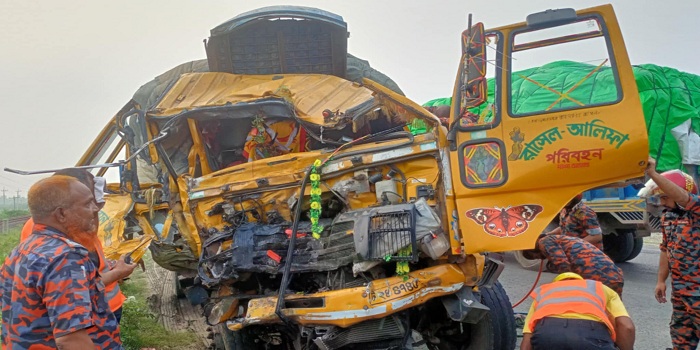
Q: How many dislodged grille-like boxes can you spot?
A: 1